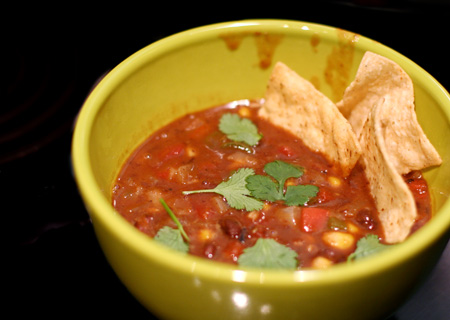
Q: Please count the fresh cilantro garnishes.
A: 6